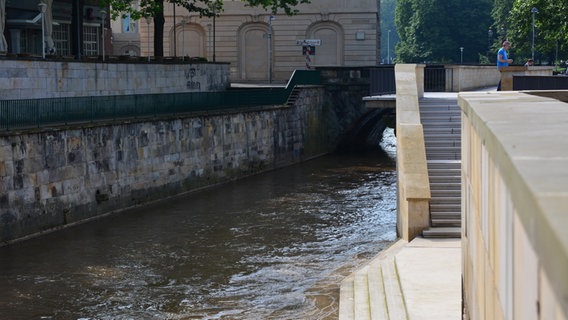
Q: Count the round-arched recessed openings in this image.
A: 3